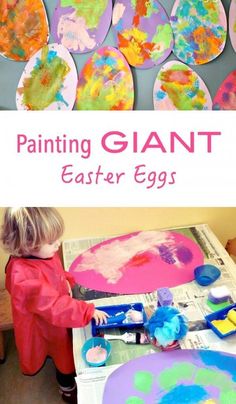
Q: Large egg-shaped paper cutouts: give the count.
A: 11